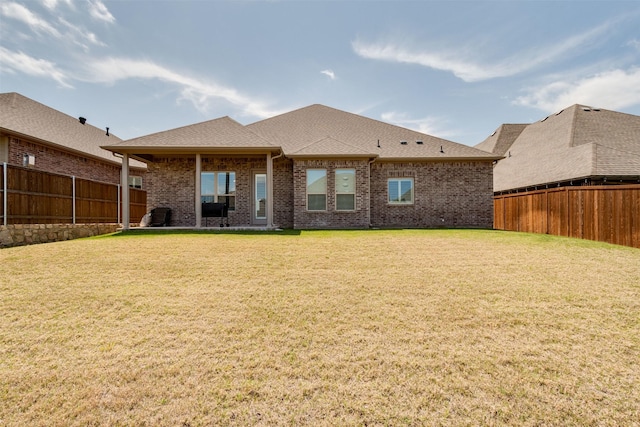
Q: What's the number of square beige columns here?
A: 3